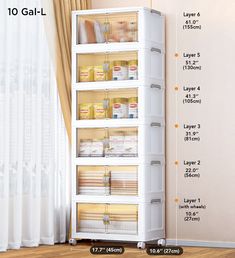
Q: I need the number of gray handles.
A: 6